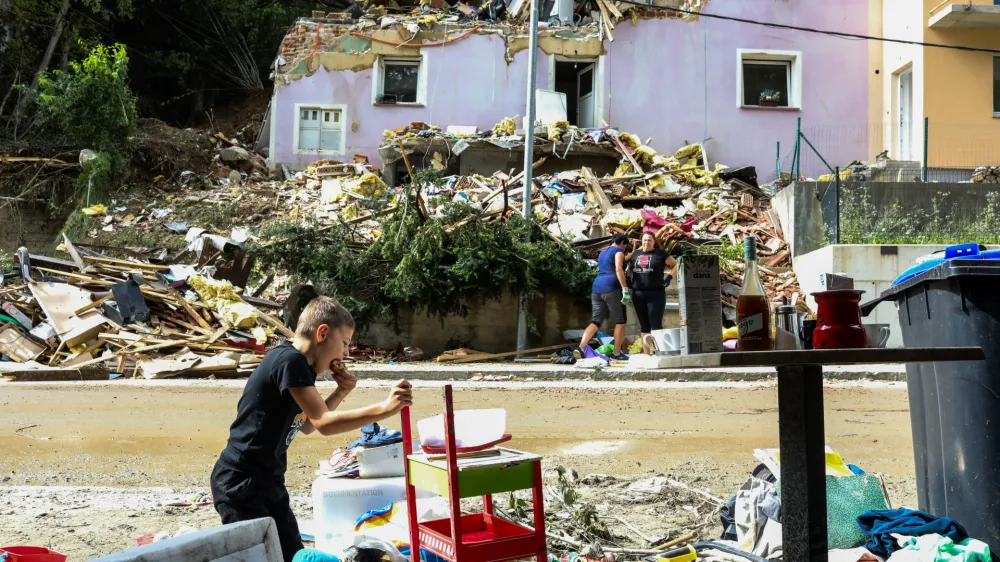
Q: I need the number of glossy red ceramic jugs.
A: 1